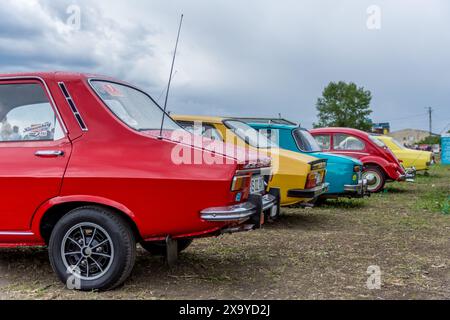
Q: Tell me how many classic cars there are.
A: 5